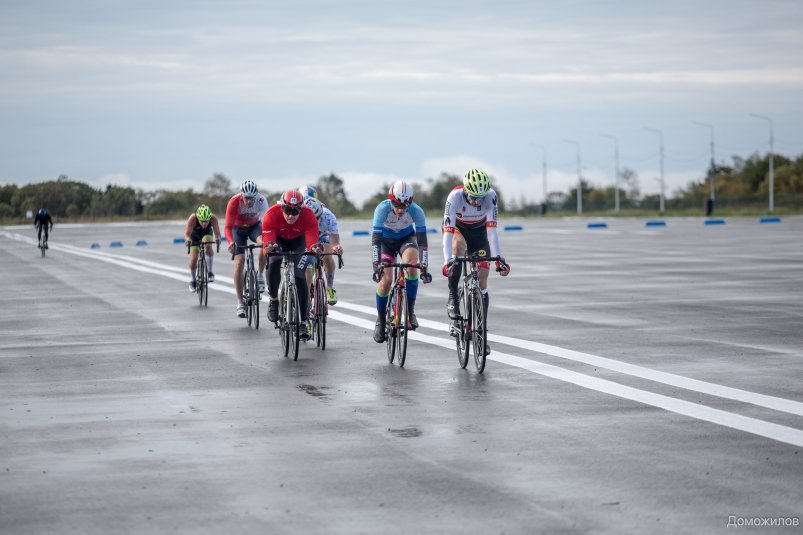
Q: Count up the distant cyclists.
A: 1